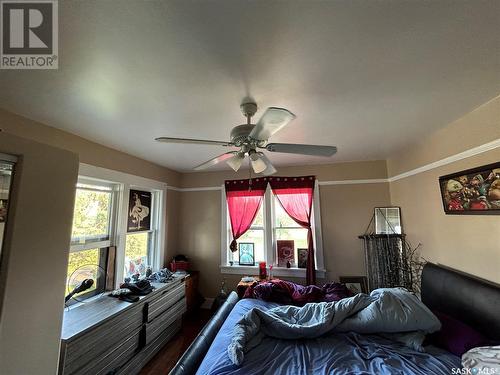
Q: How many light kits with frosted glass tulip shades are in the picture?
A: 1